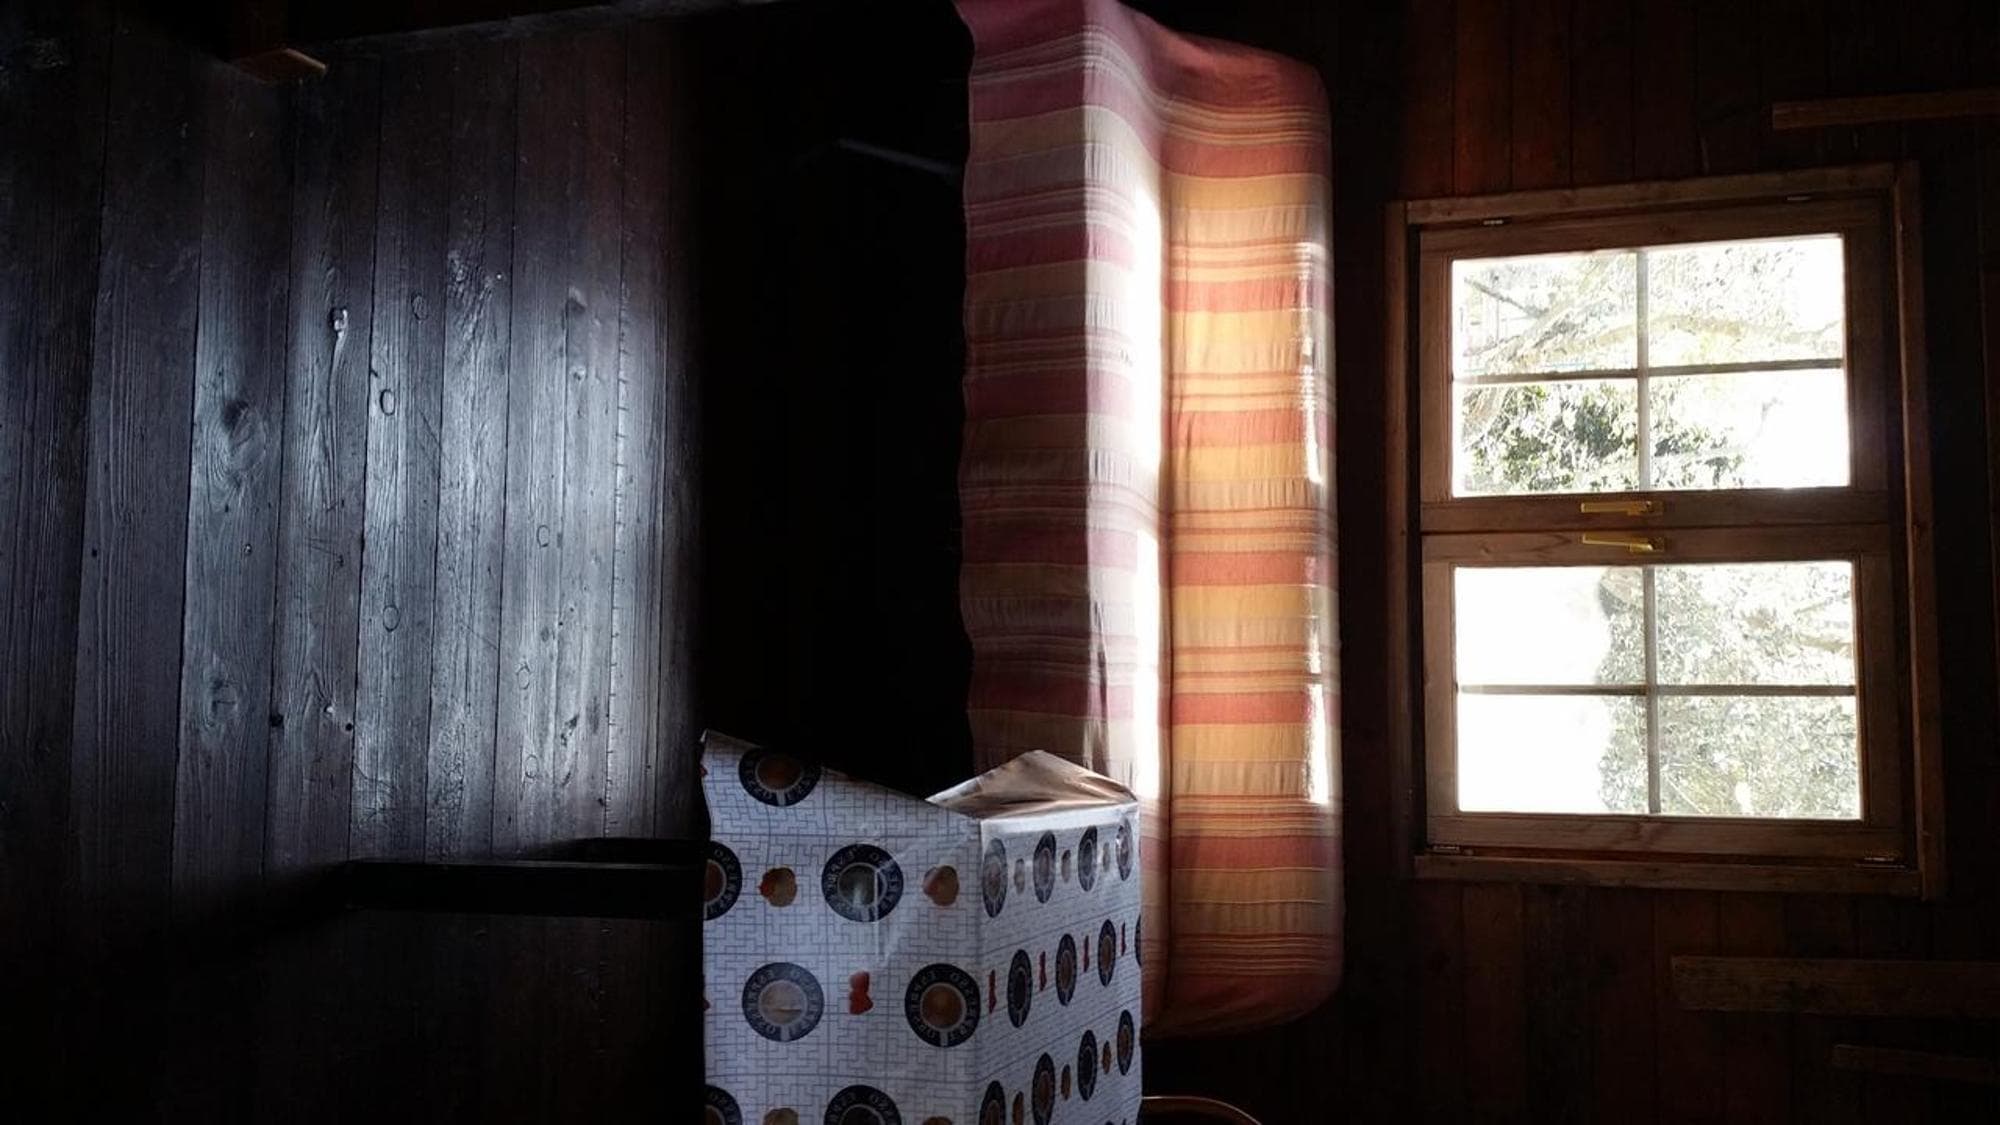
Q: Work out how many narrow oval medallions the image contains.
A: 12